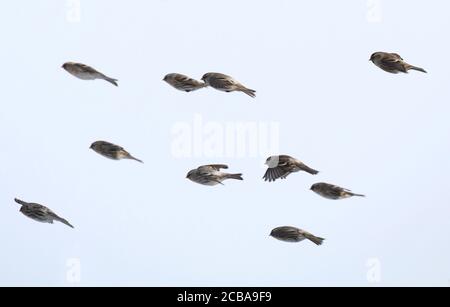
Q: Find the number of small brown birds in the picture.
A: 10